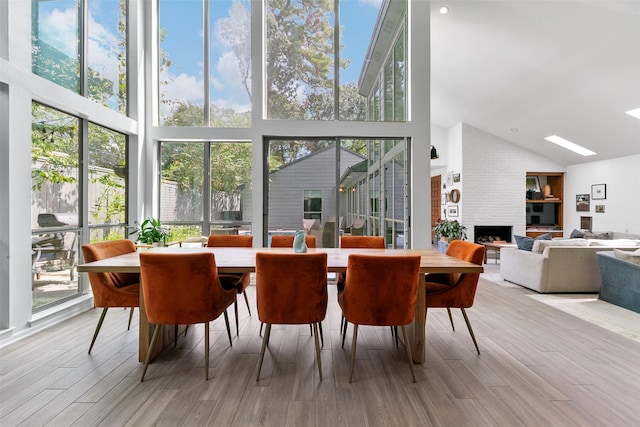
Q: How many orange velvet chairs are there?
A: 8